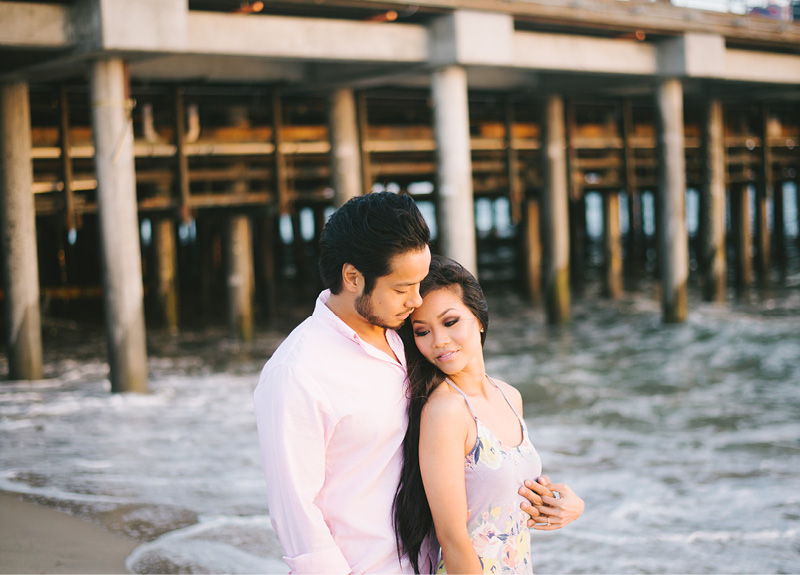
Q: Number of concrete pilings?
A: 7